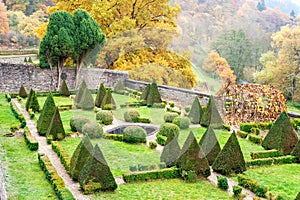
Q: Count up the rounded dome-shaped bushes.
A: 8